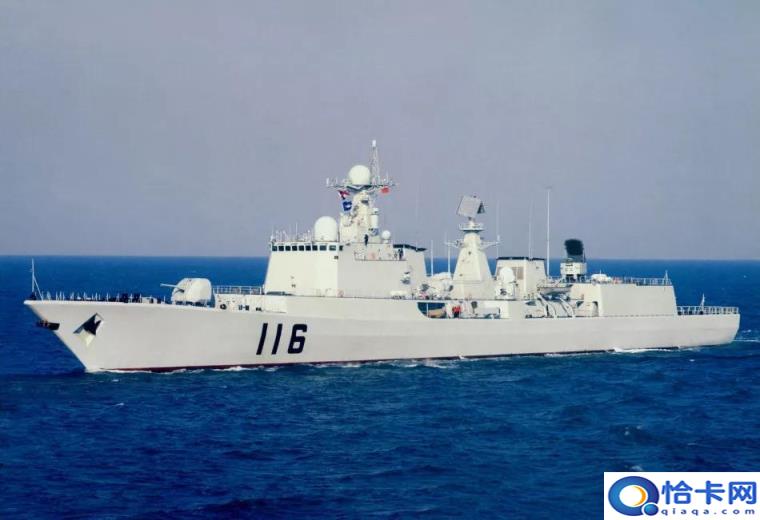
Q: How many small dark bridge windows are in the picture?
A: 10